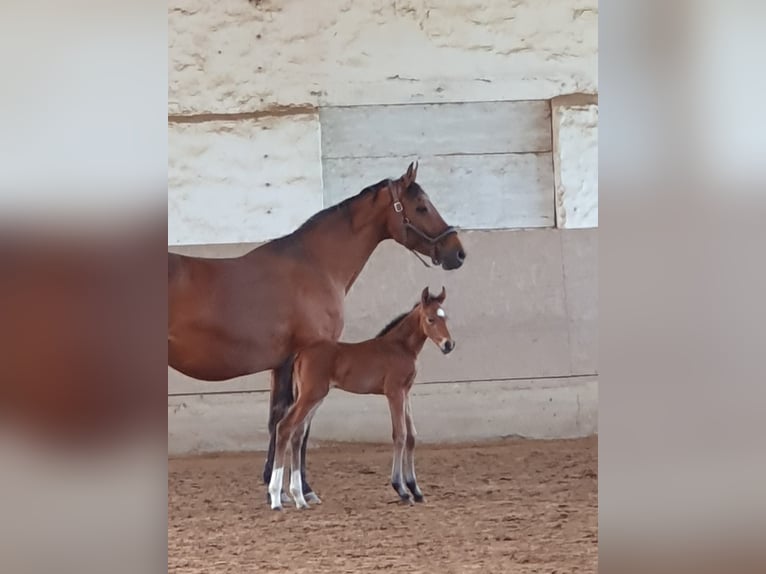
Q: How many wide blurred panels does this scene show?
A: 2